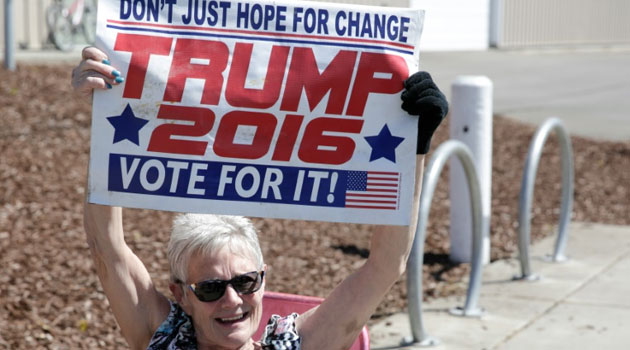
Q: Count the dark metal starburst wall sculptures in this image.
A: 0